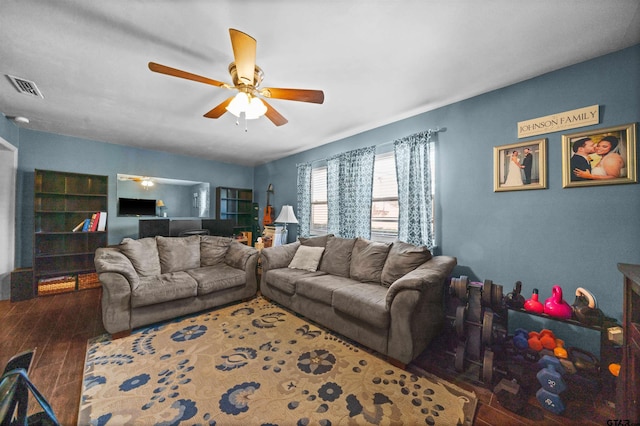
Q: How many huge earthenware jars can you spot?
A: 0